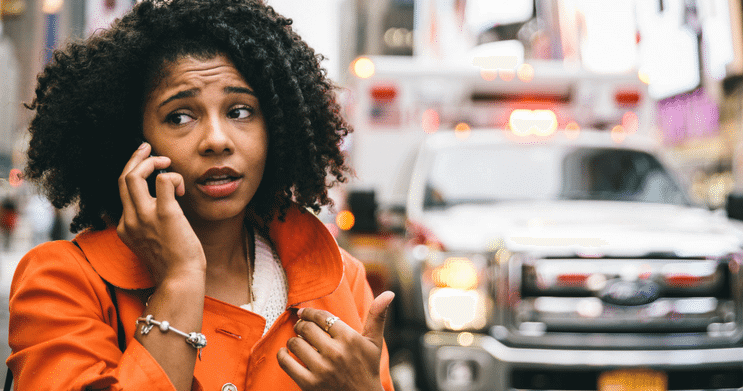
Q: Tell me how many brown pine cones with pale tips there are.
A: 0